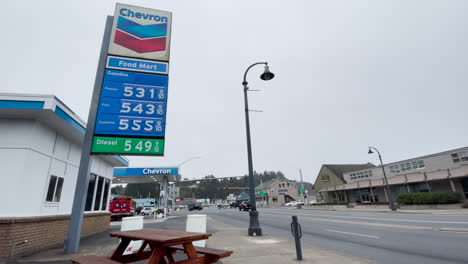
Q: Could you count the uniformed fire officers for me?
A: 0